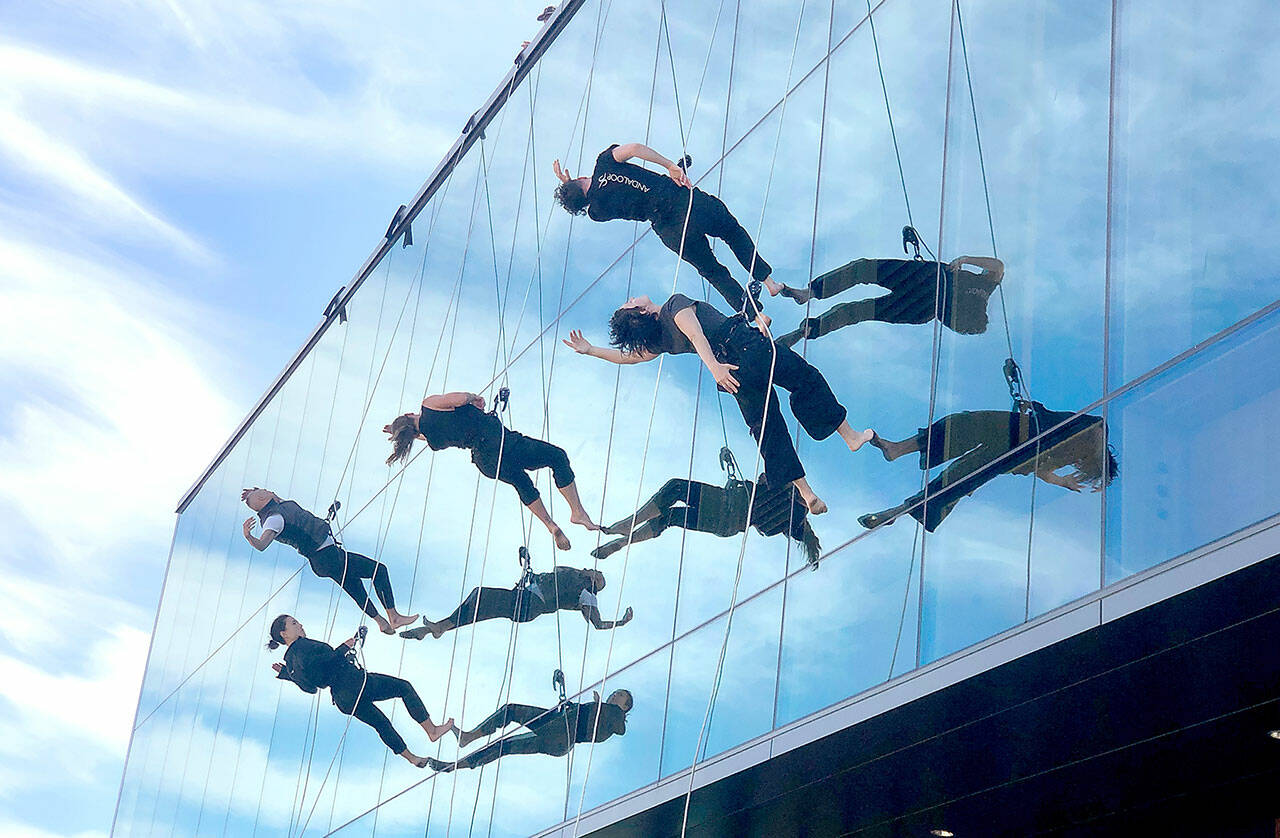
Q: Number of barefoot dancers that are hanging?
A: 5